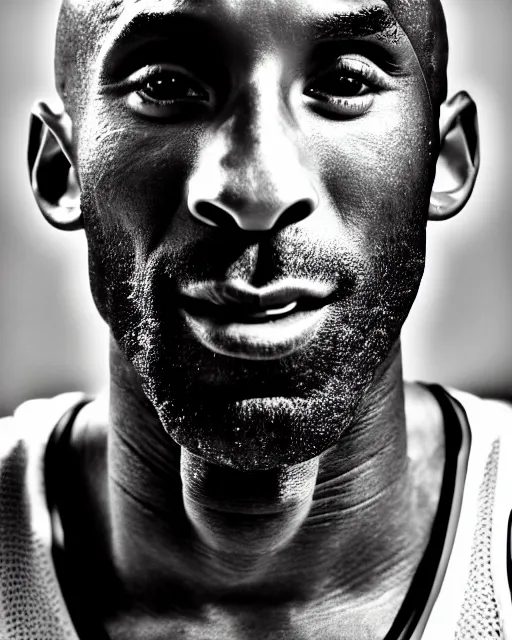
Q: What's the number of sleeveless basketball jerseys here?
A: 1